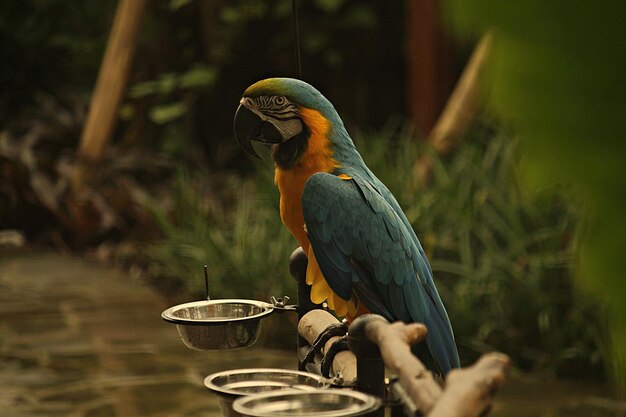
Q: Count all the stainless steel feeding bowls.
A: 3